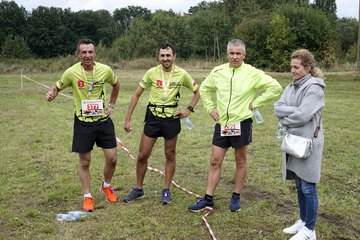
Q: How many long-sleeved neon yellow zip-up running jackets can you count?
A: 1